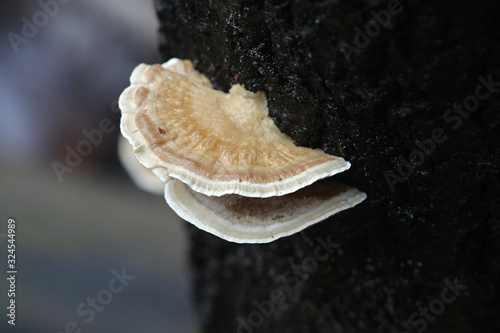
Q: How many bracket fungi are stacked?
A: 2